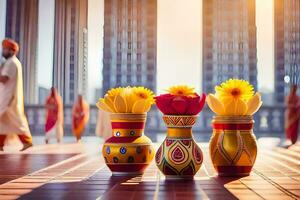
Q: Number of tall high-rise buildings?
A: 5